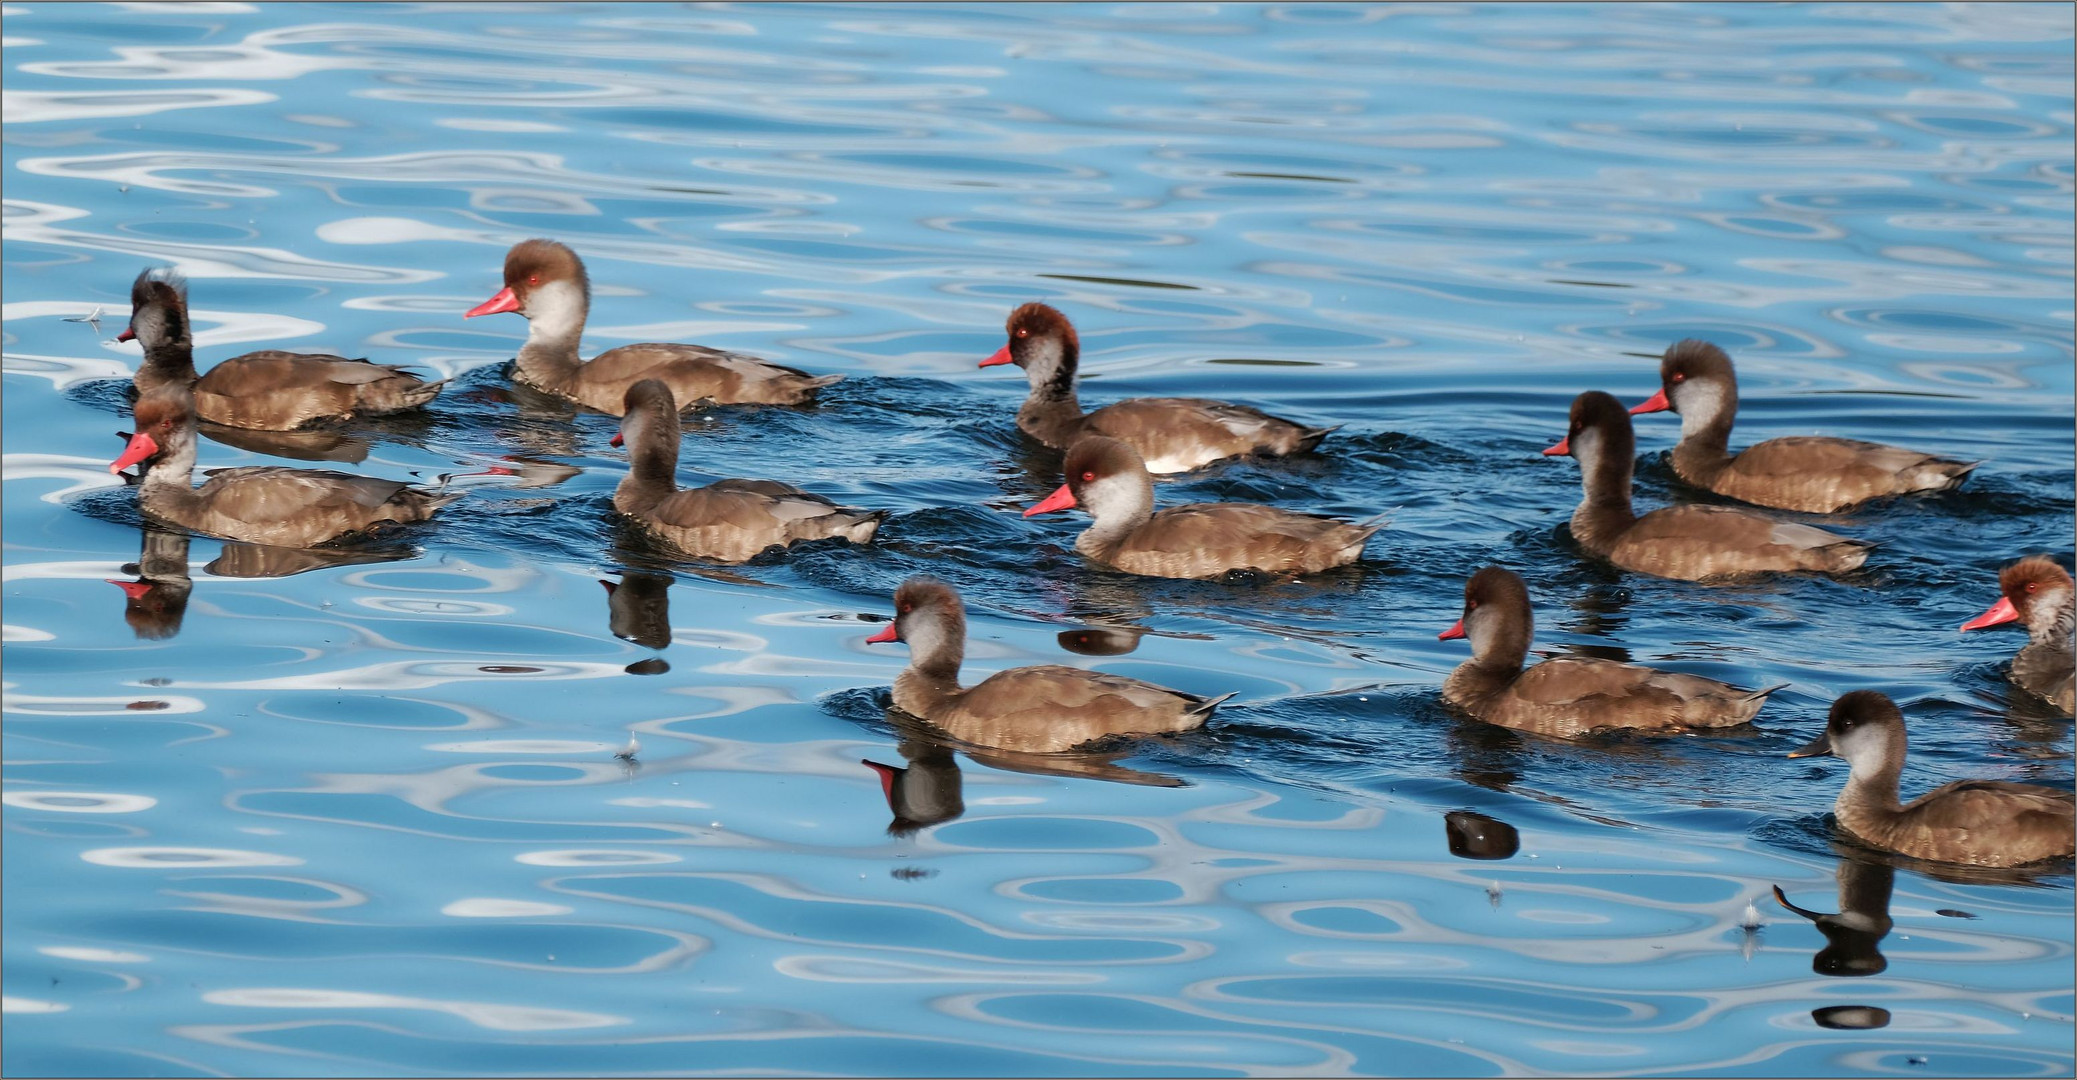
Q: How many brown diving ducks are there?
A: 12